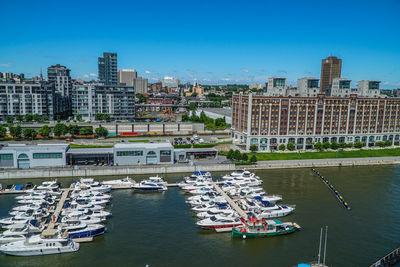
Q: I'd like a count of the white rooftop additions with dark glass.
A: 4